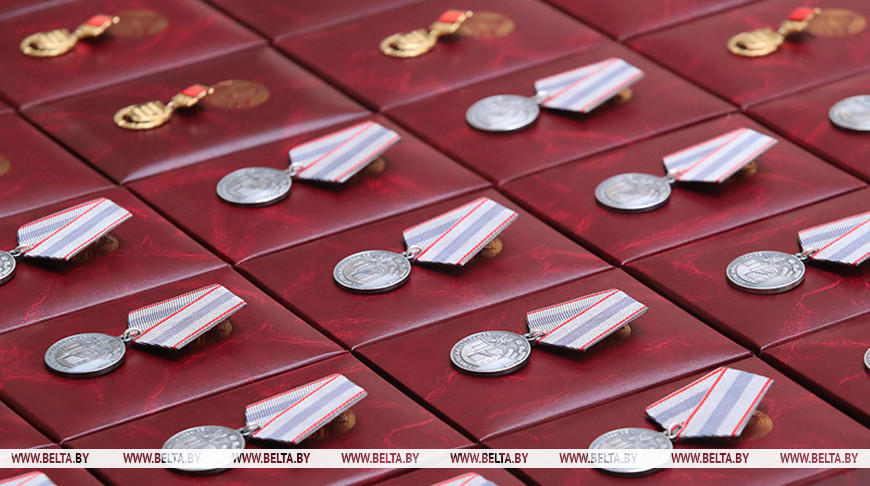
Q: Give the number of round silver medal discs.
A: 12